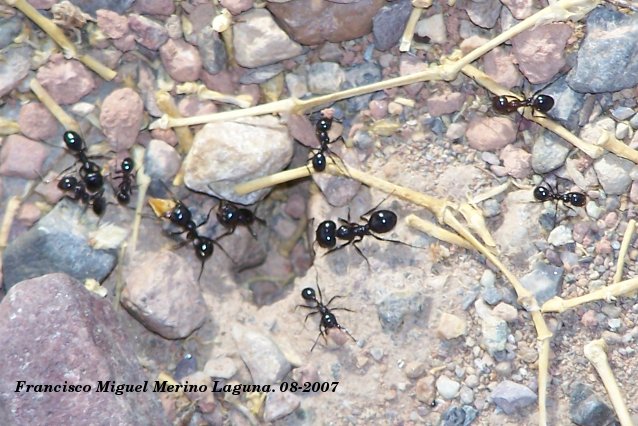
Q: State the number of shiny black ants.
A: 10